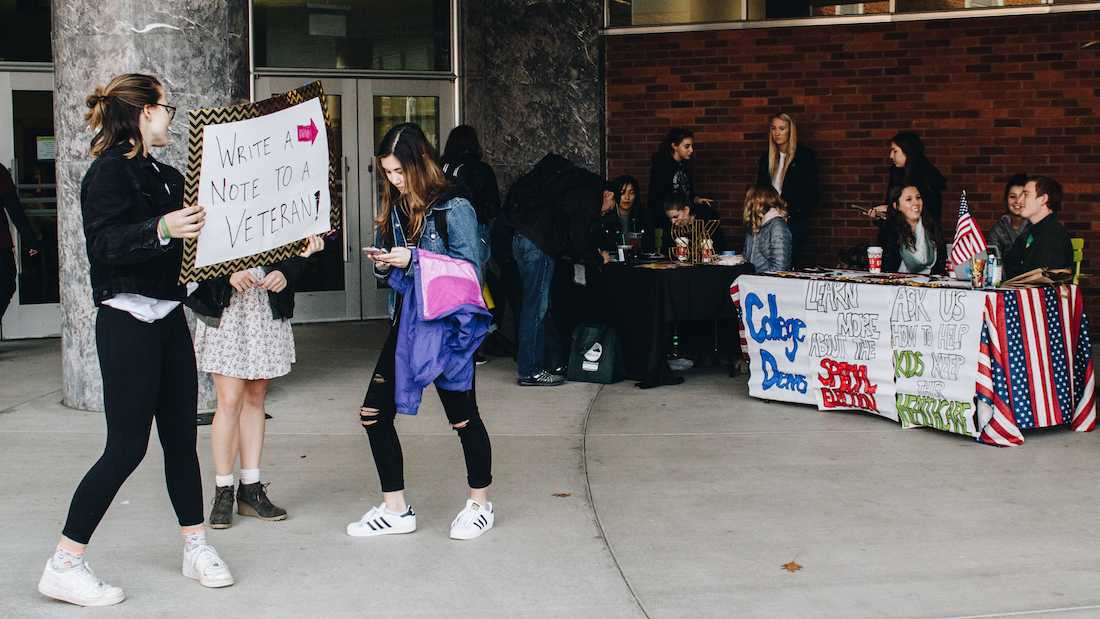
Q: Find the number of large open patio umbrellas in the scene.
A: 0